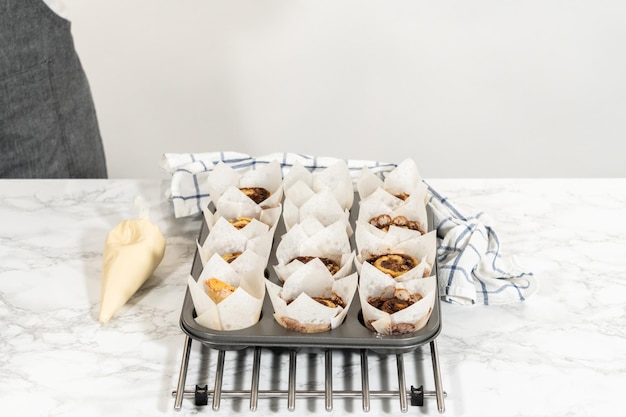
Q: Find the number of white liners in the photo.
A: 12